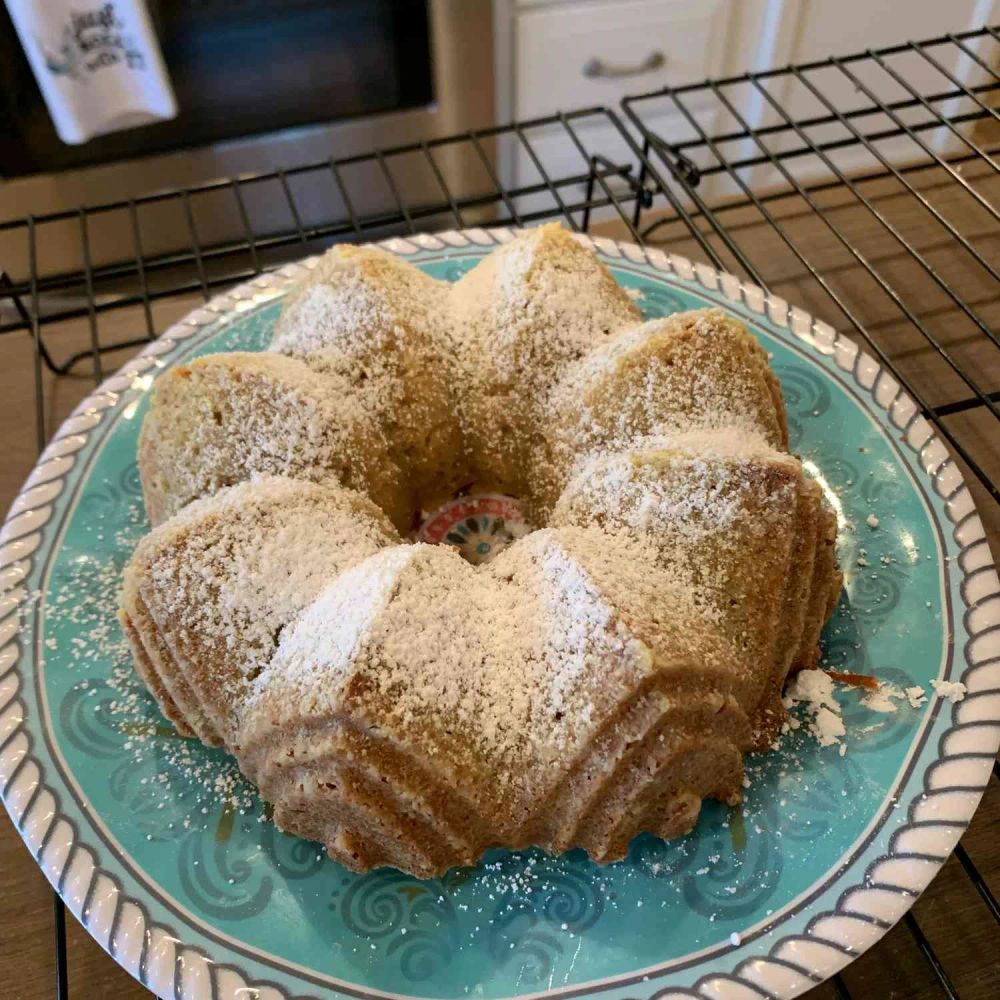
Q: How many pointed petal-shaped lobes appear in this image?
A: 8